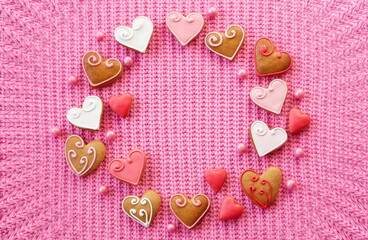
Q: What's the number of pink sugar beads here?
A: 13